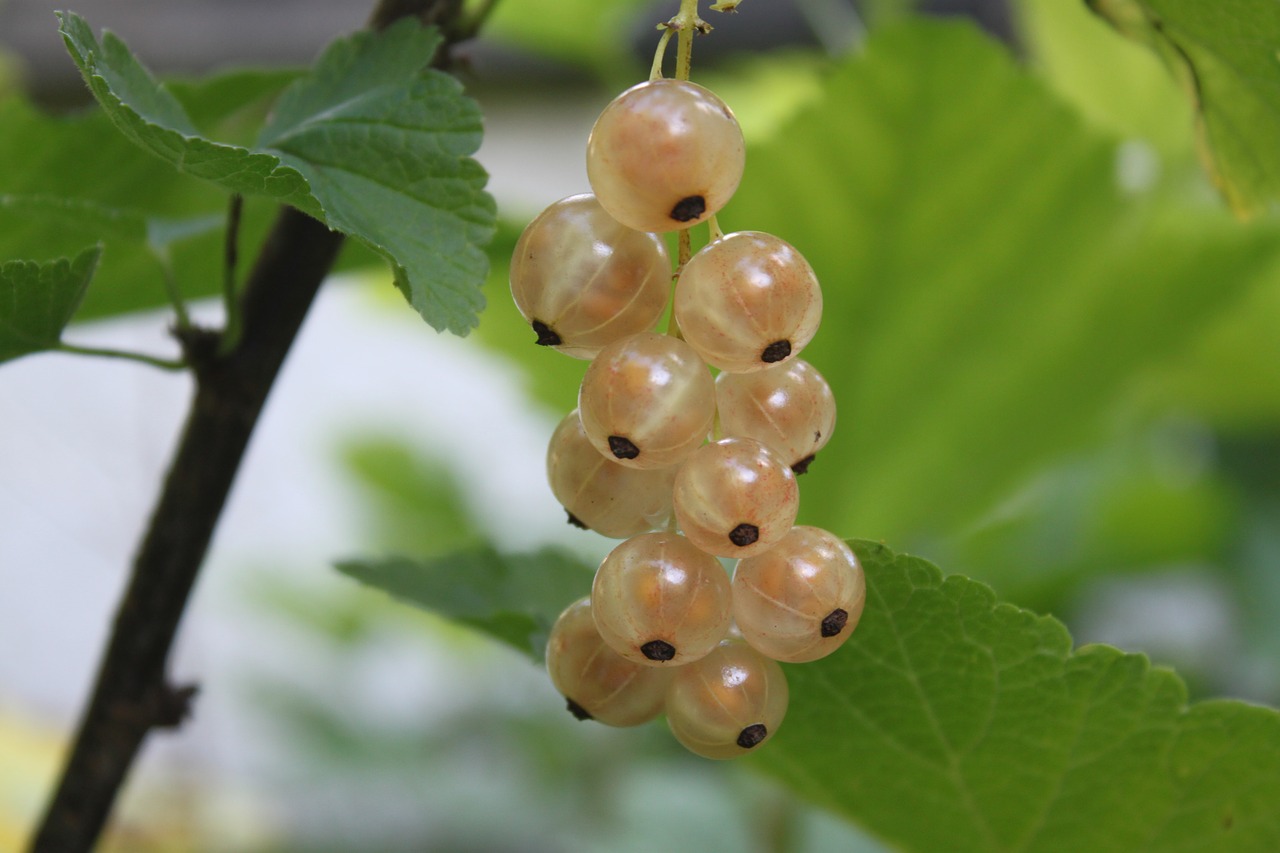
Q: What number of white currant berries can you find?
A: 11